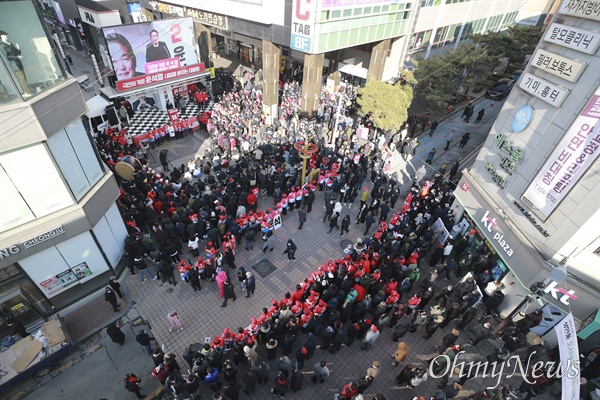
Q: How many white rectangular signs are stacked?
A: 4